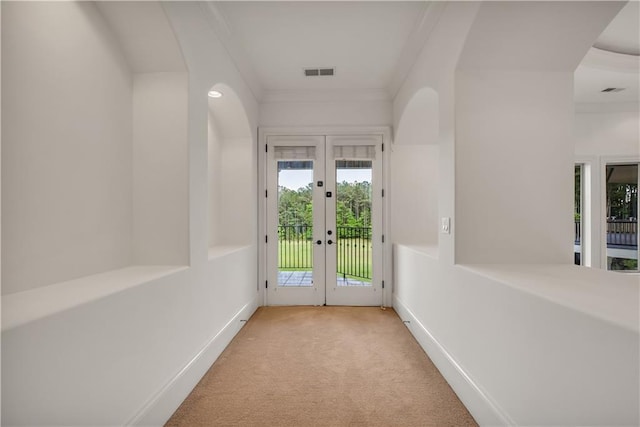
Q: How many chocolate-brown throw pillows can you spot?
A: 0